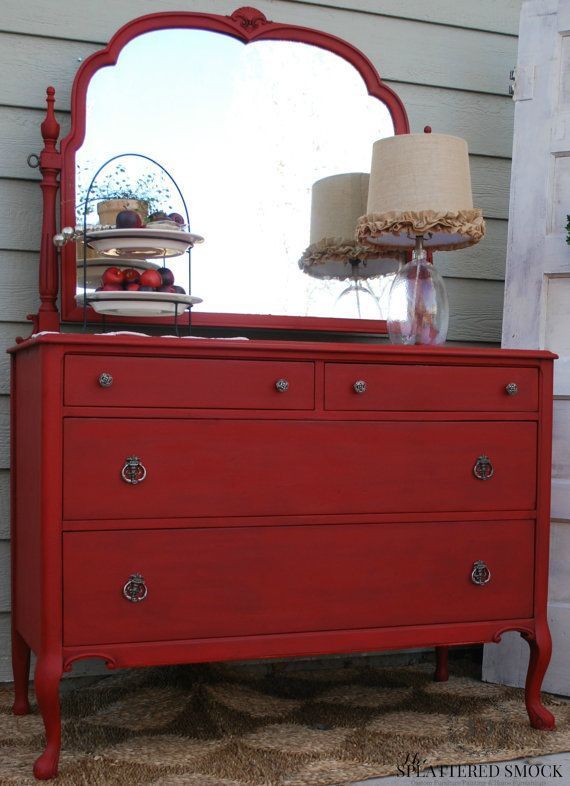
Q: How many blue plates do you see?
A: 0